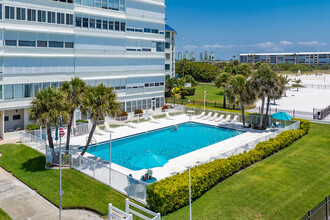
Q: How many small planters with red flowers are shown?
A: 3